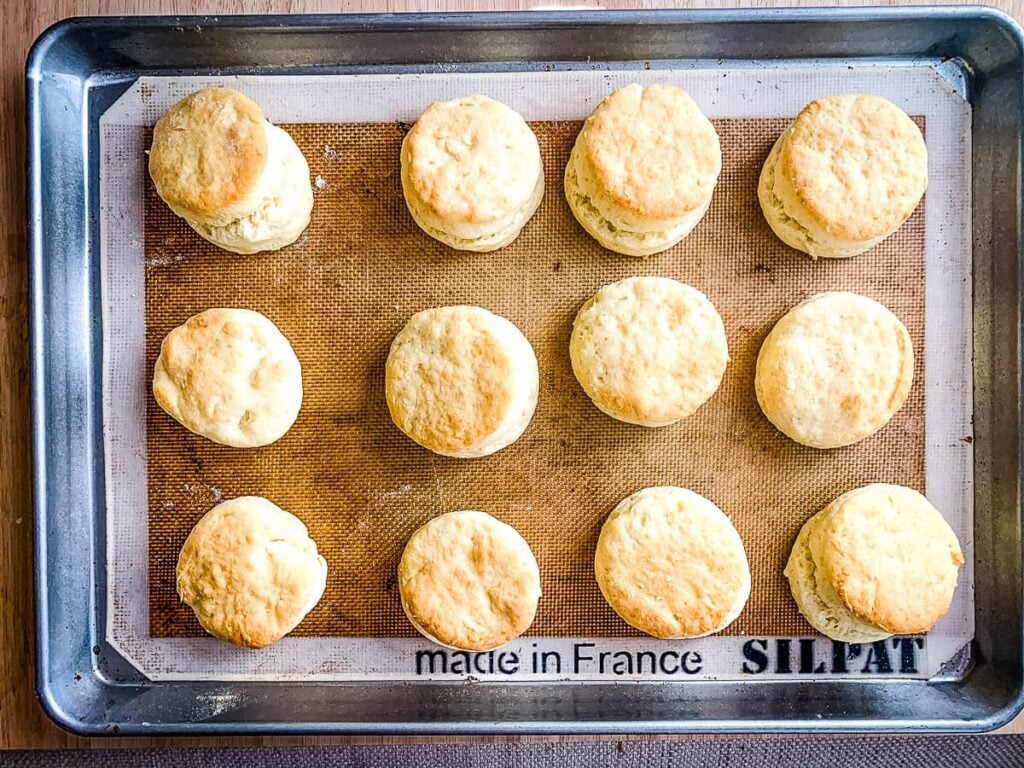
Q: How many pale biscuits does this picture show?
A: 12